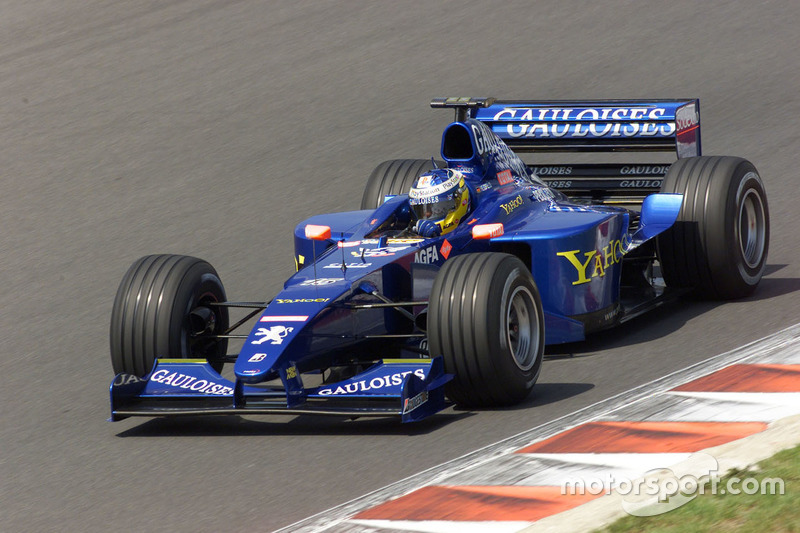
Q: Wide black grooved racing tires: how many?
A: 4